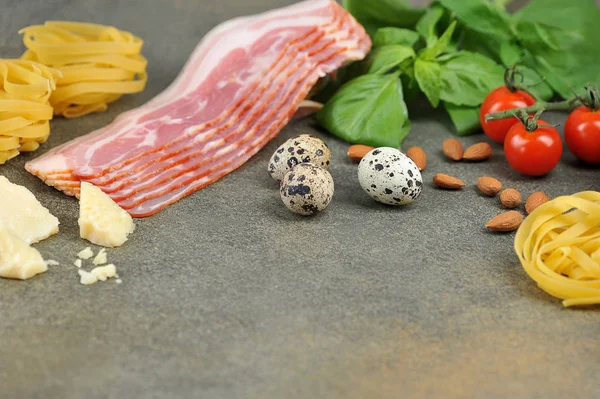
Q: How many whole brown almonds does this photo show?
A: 9